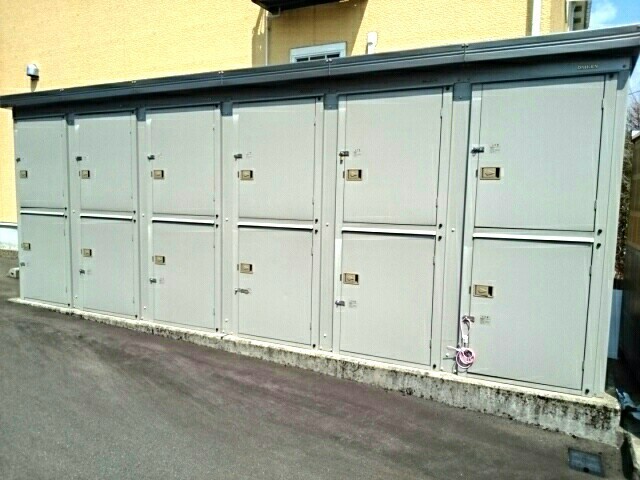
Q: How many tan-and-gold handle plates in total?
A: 12